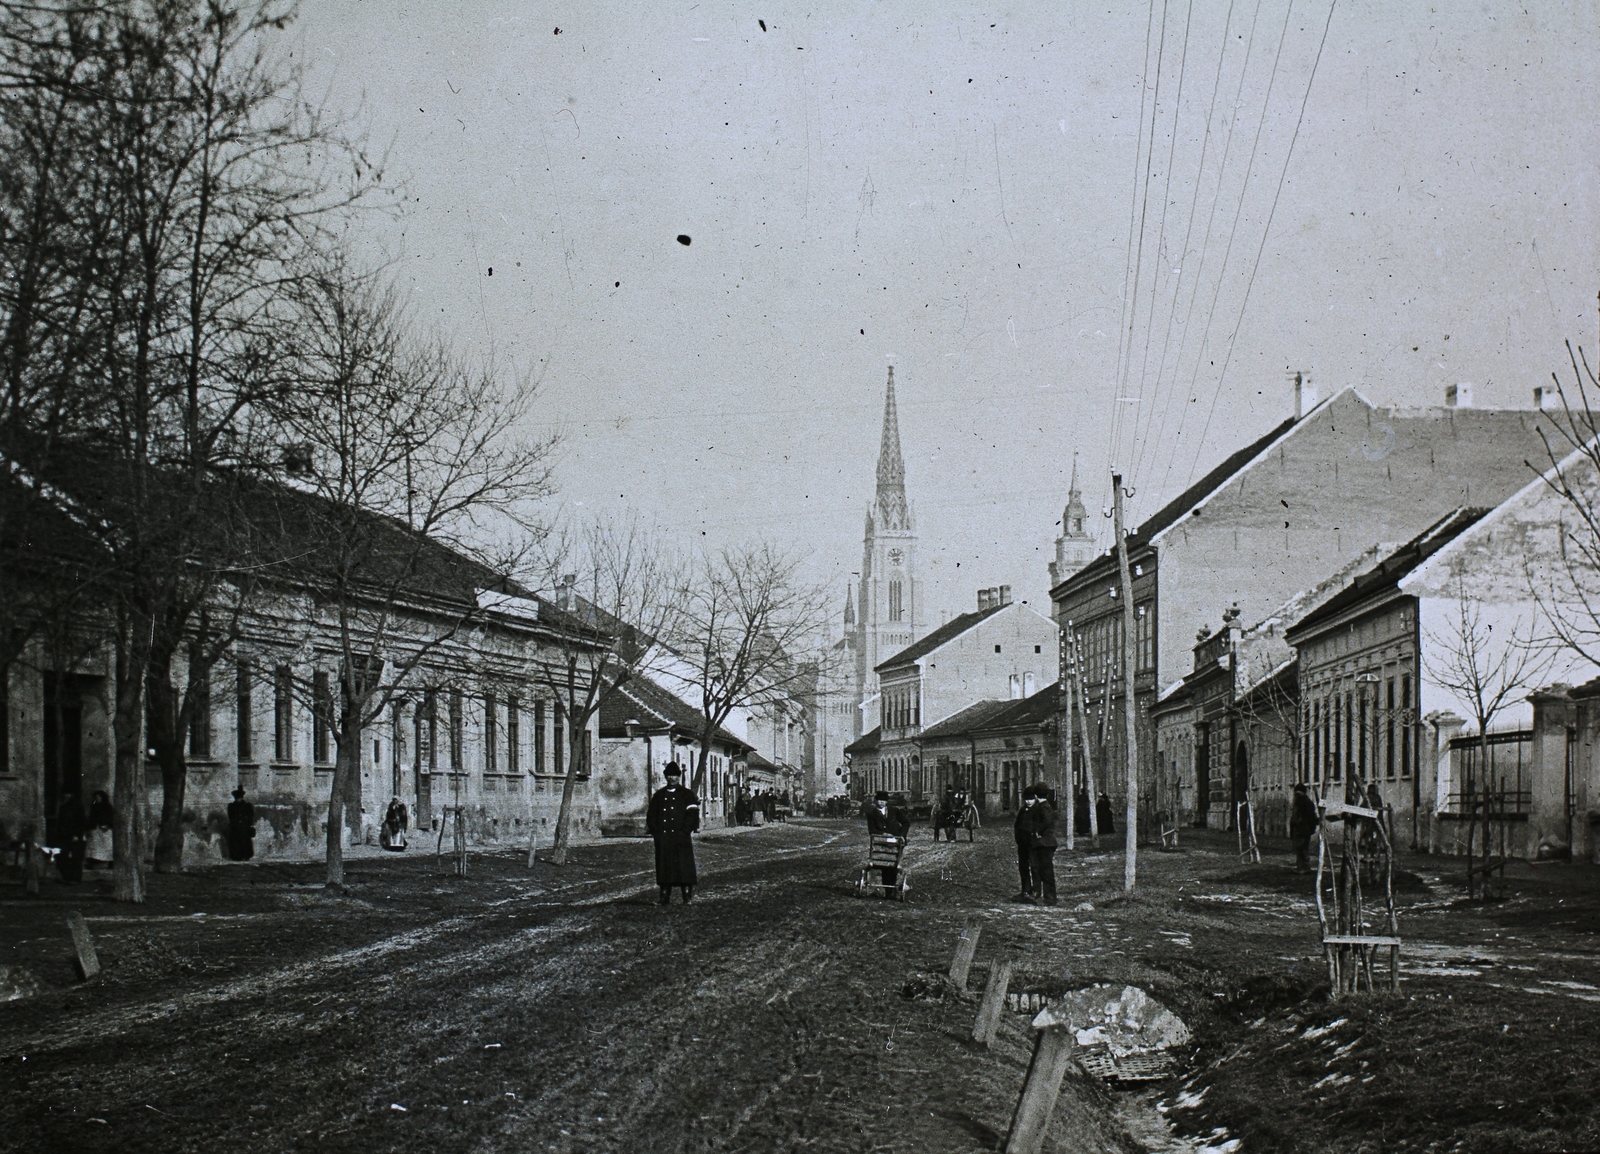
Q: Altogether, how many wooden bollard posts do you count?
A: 4